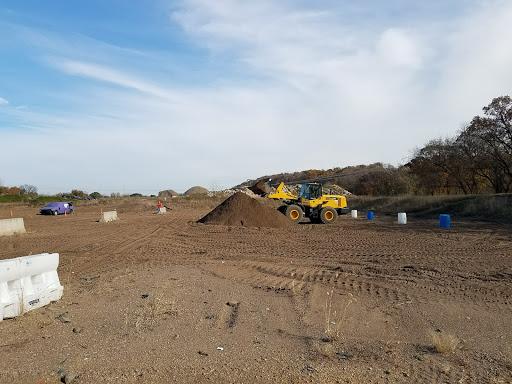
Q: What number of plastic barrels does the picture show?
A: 4